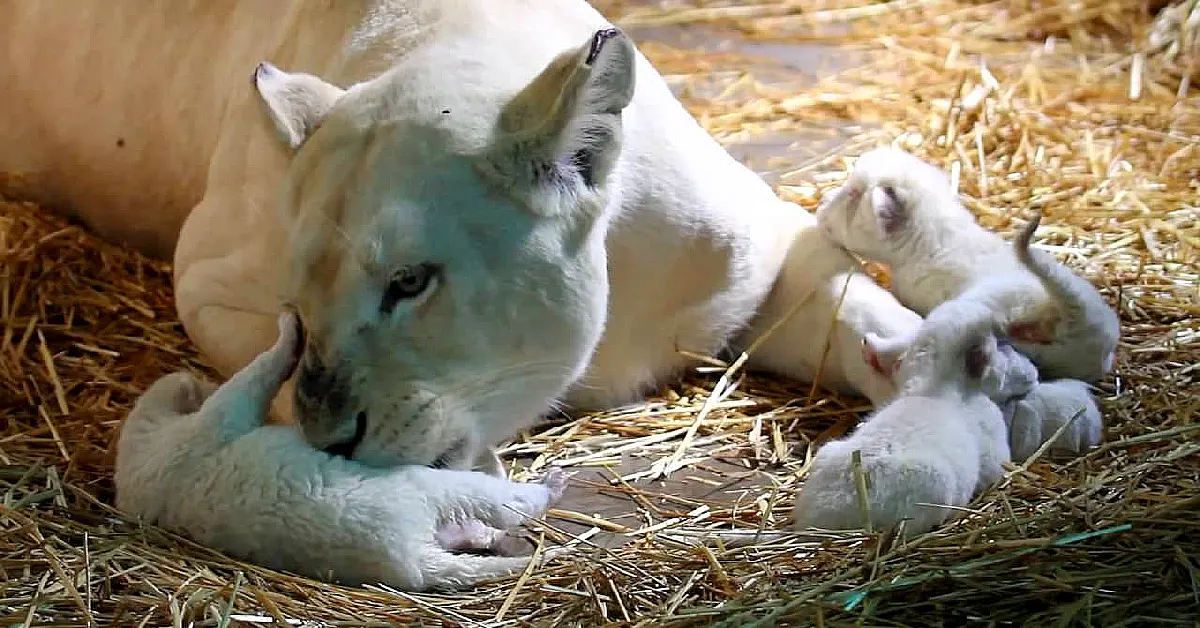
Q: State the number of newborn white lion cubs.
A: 4